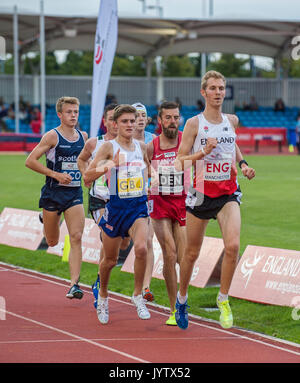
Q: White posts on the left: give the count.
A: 2